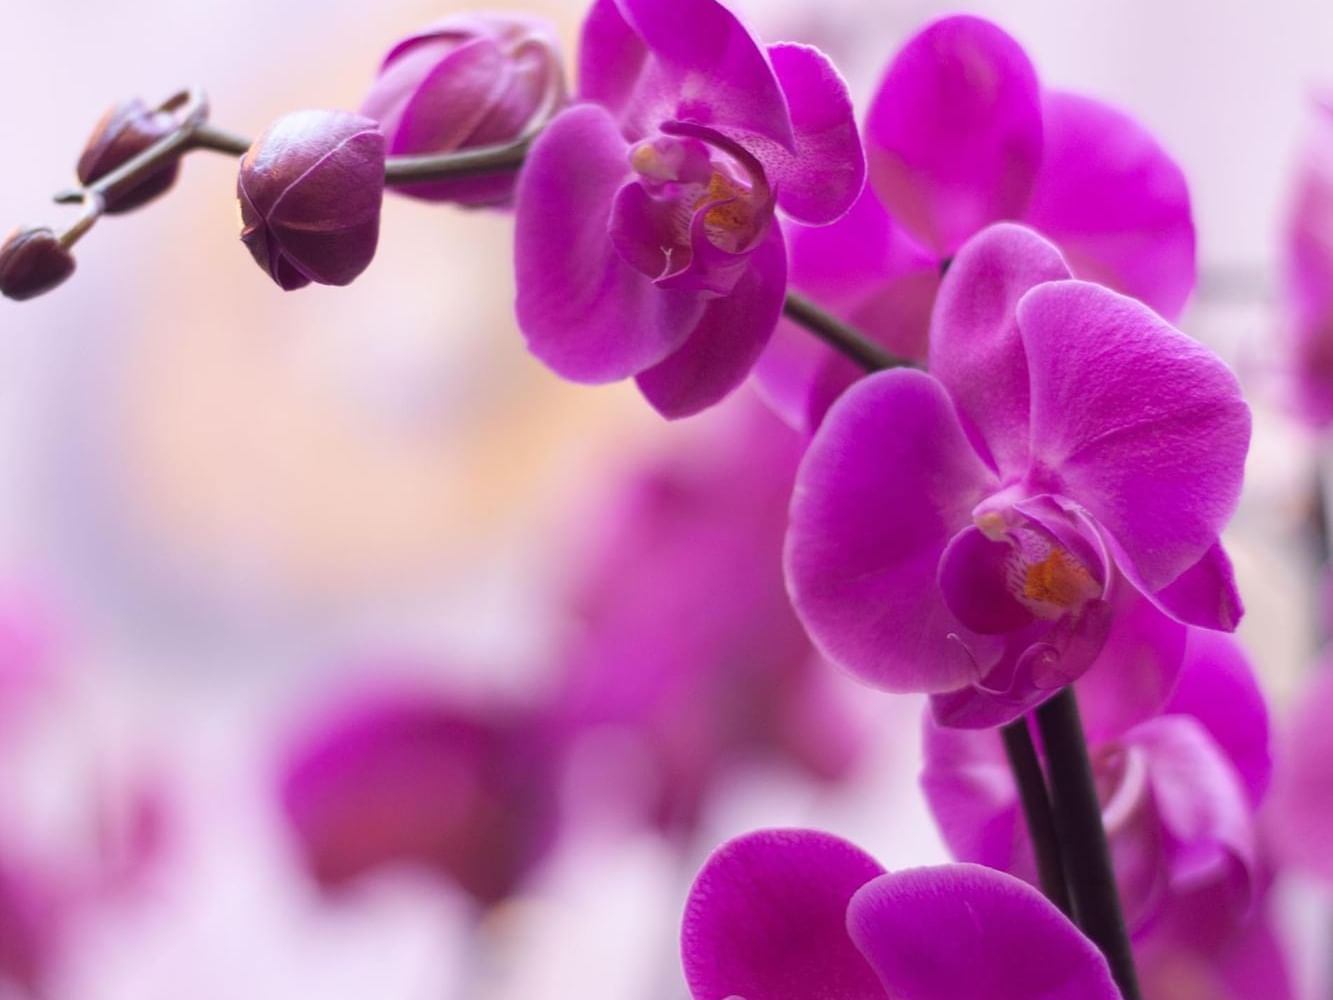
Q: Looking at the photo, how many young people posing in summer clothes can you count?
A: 0